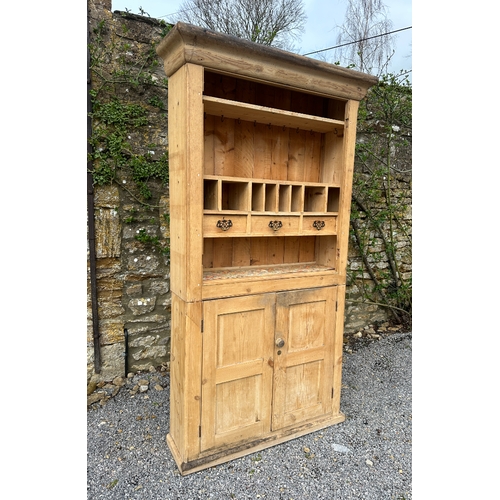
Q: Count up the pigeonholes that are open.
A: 8